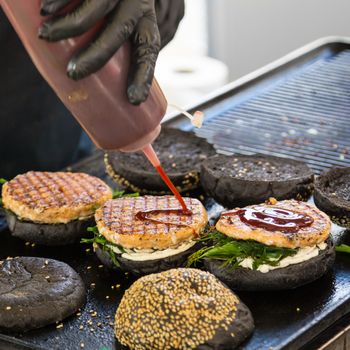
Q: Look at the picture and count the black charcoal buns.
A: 8